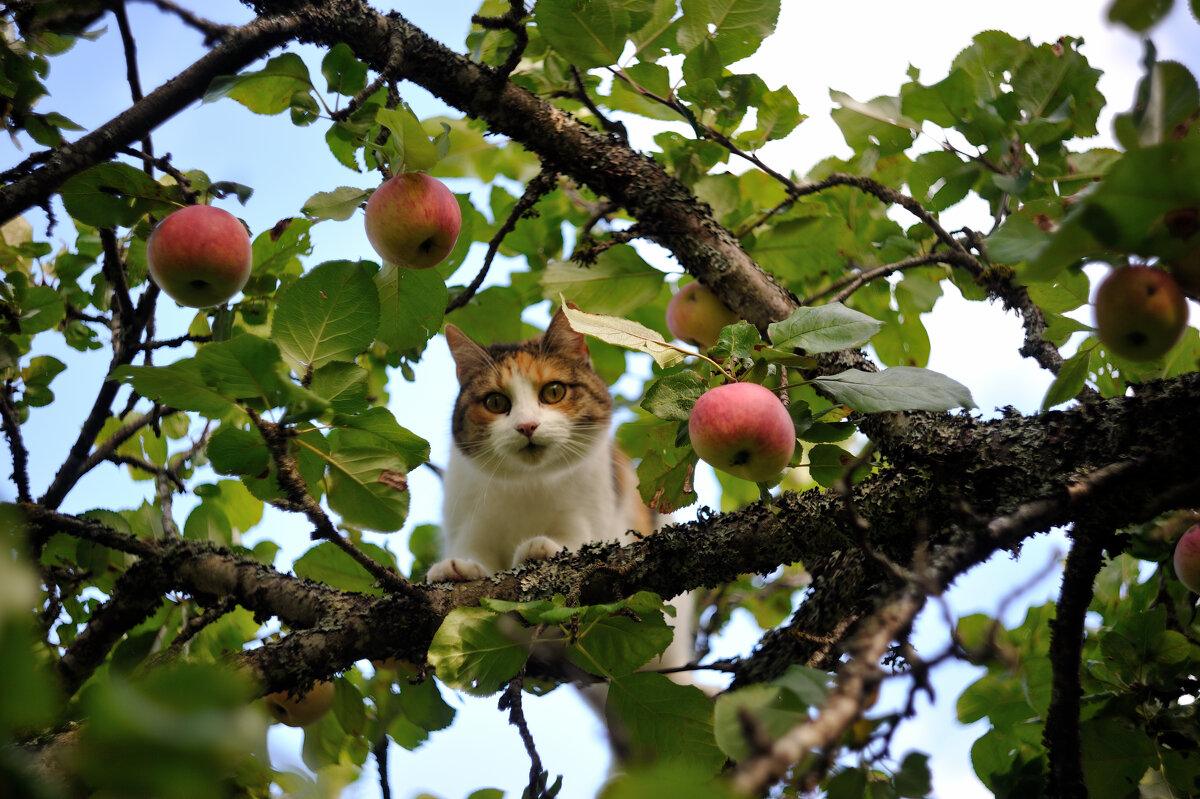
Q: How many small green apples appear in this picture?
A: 0